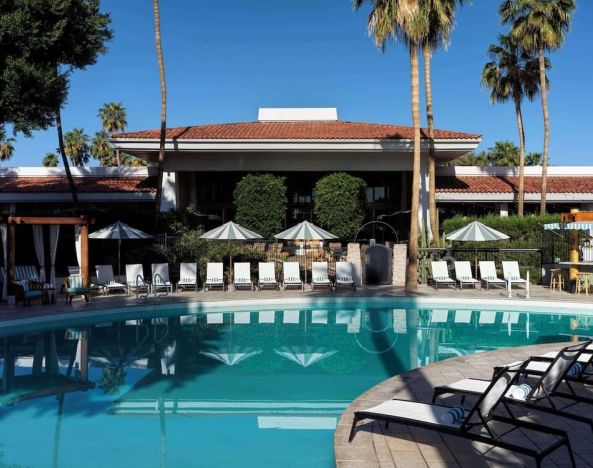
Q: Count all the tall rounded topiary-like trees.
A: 2